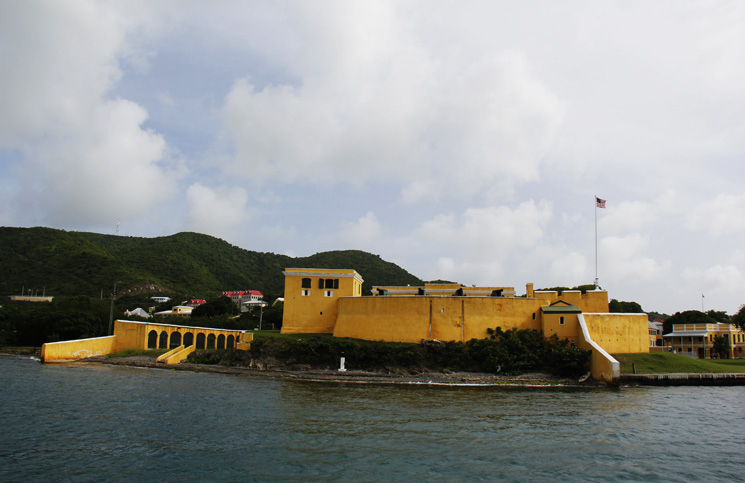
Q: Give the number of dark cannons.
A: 4